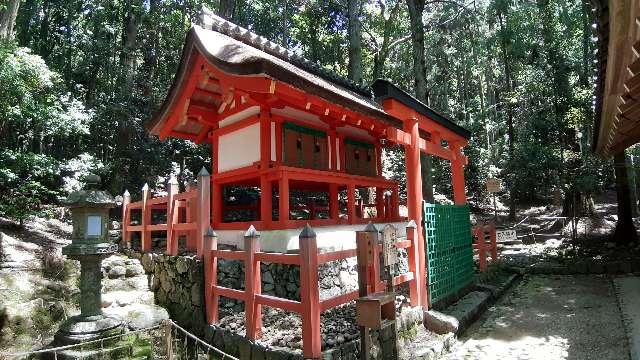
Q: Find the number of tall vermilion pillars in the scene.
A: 2